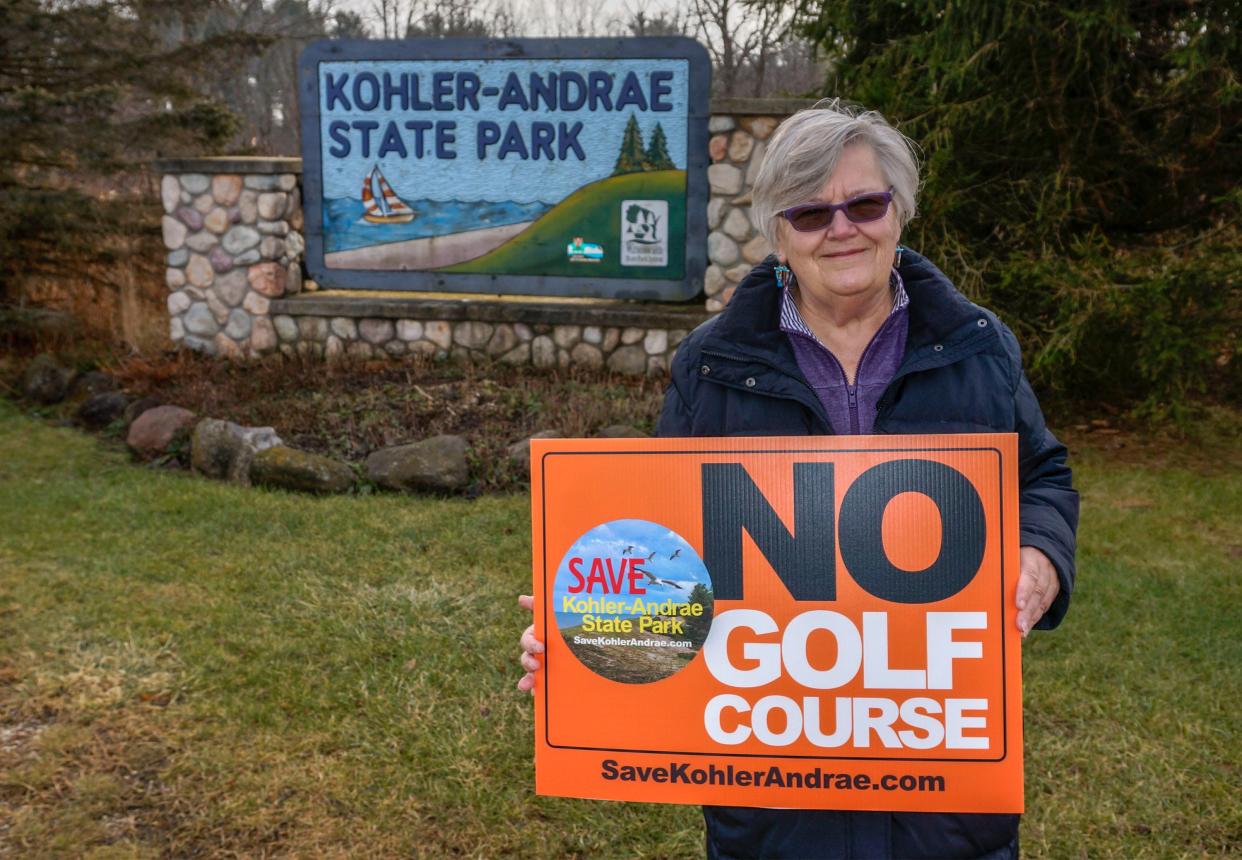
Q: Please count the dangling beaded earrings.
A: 2